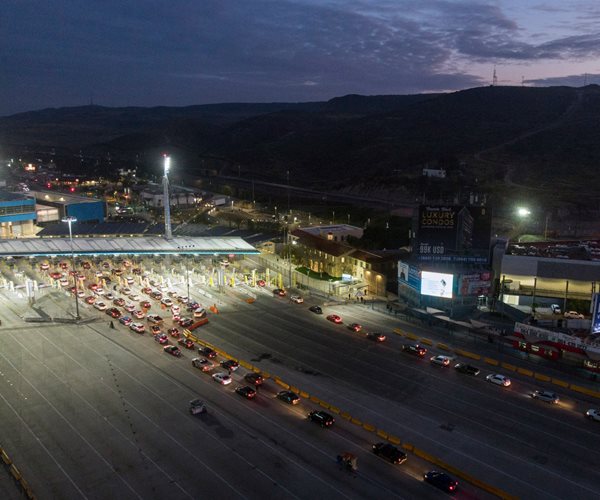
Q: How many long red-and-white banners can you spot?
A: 1